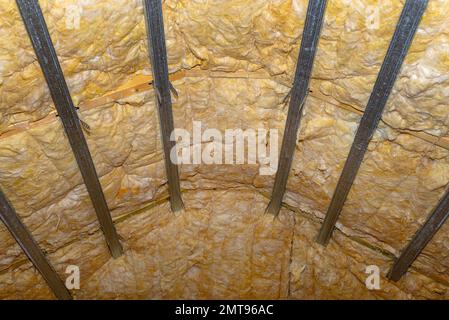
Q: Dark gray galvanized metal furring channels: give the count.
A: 6